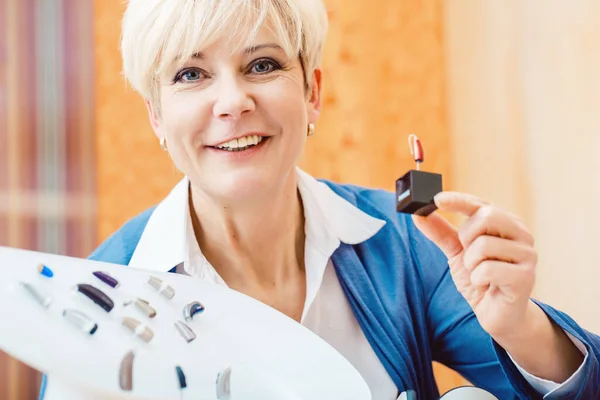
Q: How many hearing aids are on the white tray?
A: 13